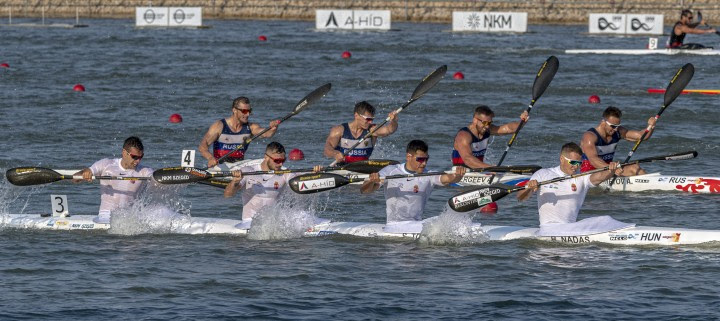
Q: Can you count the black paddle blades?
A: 12